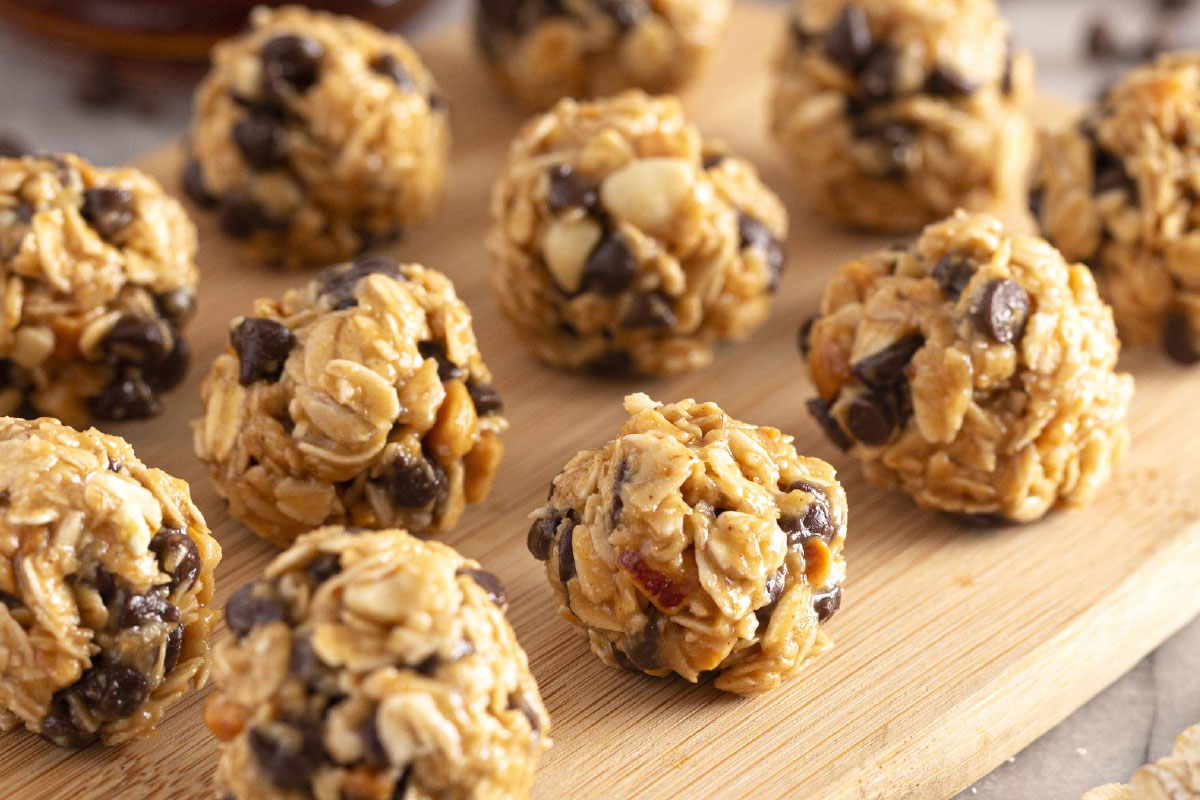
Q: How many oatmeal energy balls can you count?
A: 11